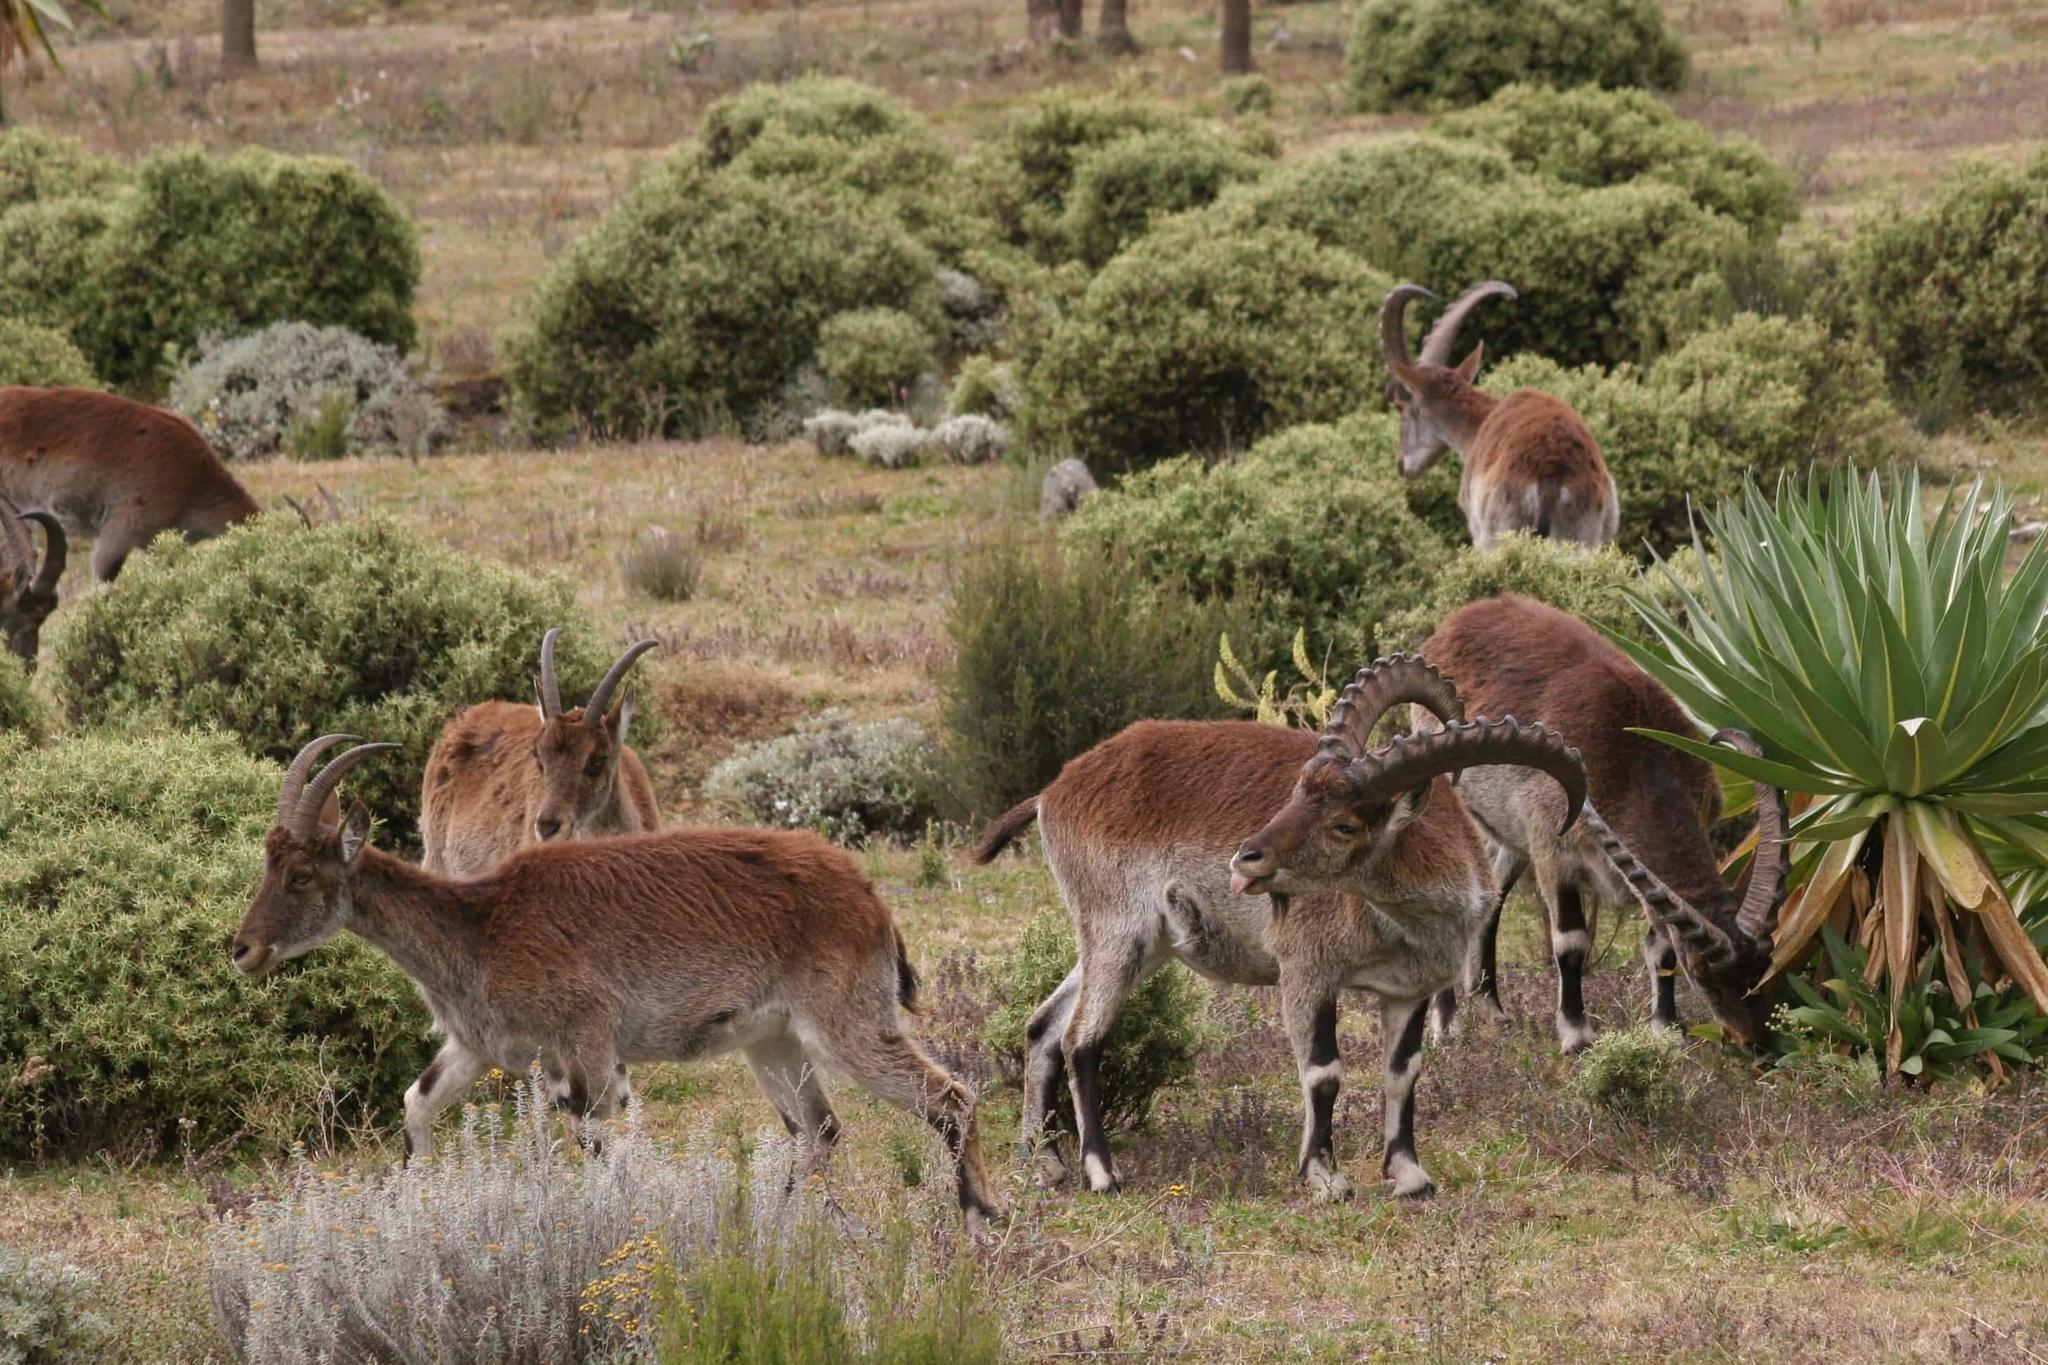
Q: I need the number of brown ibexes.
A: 7